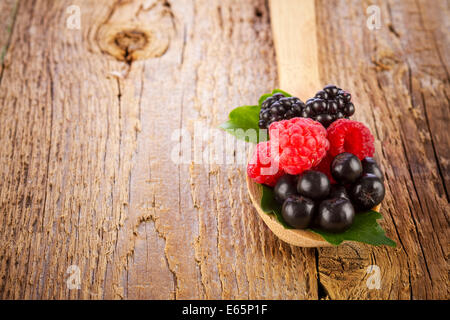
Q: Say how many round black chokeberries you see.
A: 8